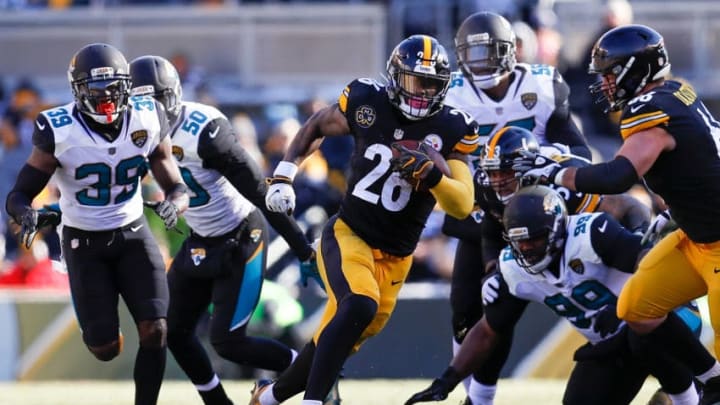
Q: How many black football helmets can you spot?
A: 7